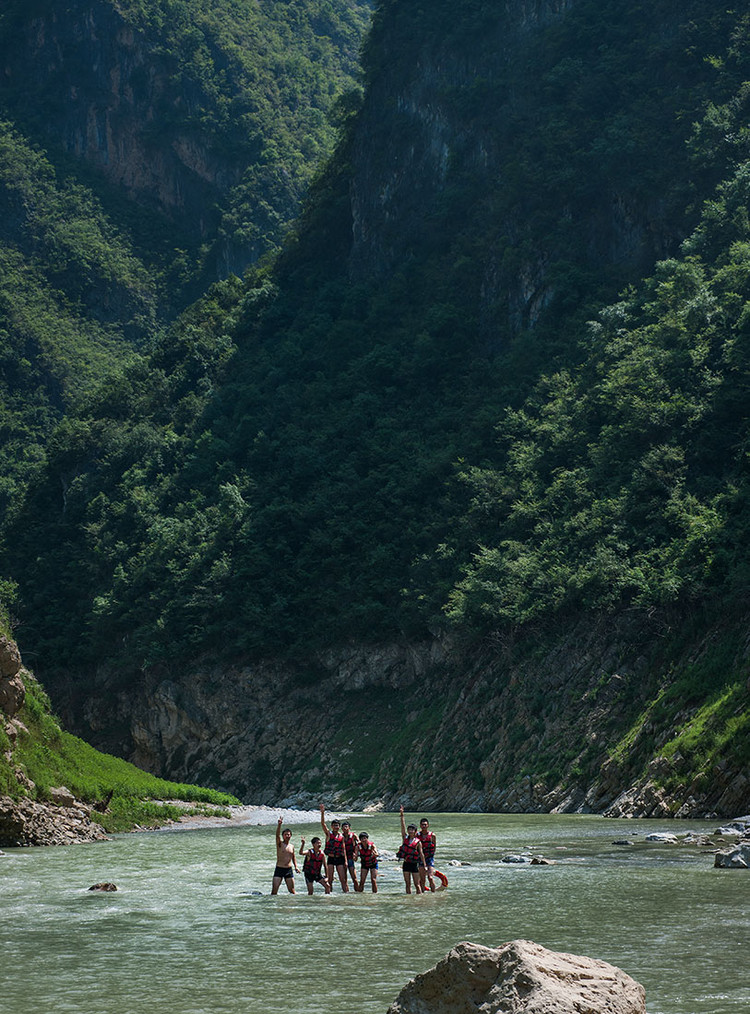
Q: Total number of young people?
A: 7